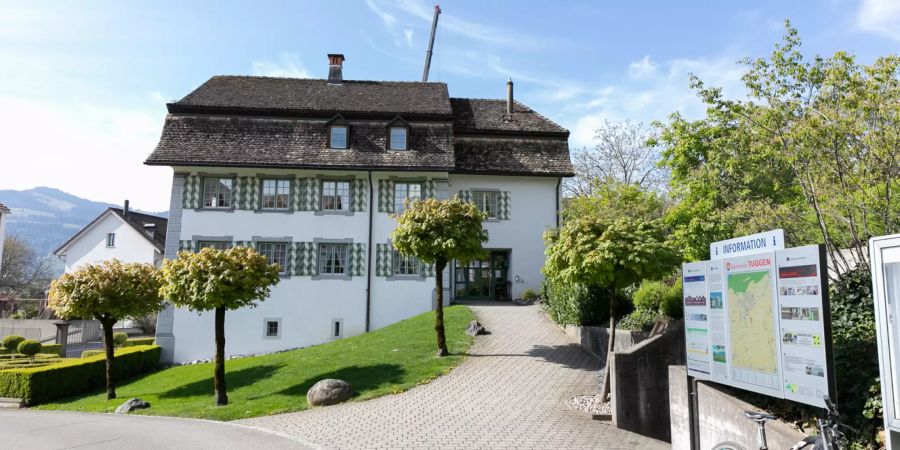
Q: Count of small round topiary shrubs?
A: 3